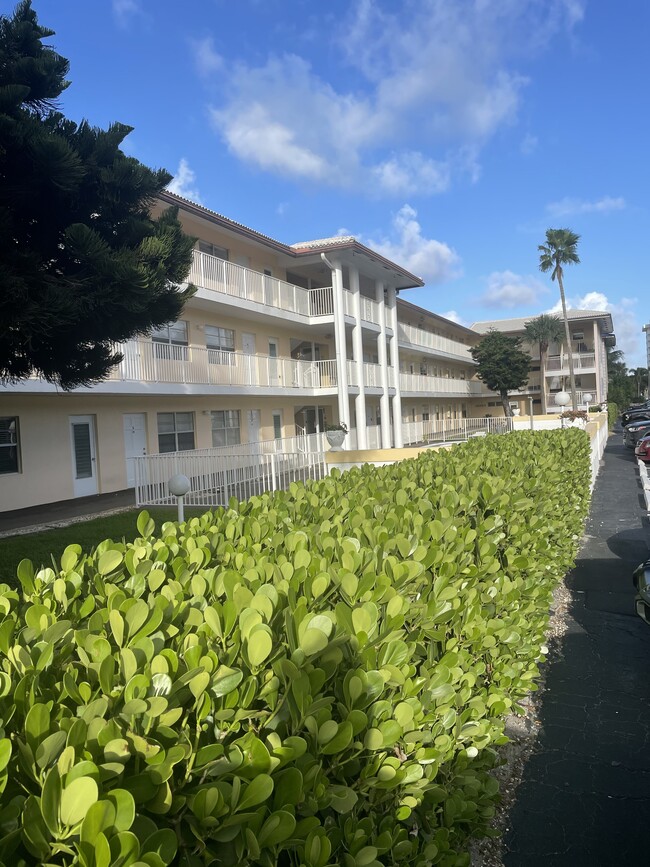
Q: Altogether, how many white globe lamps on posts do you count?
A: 3